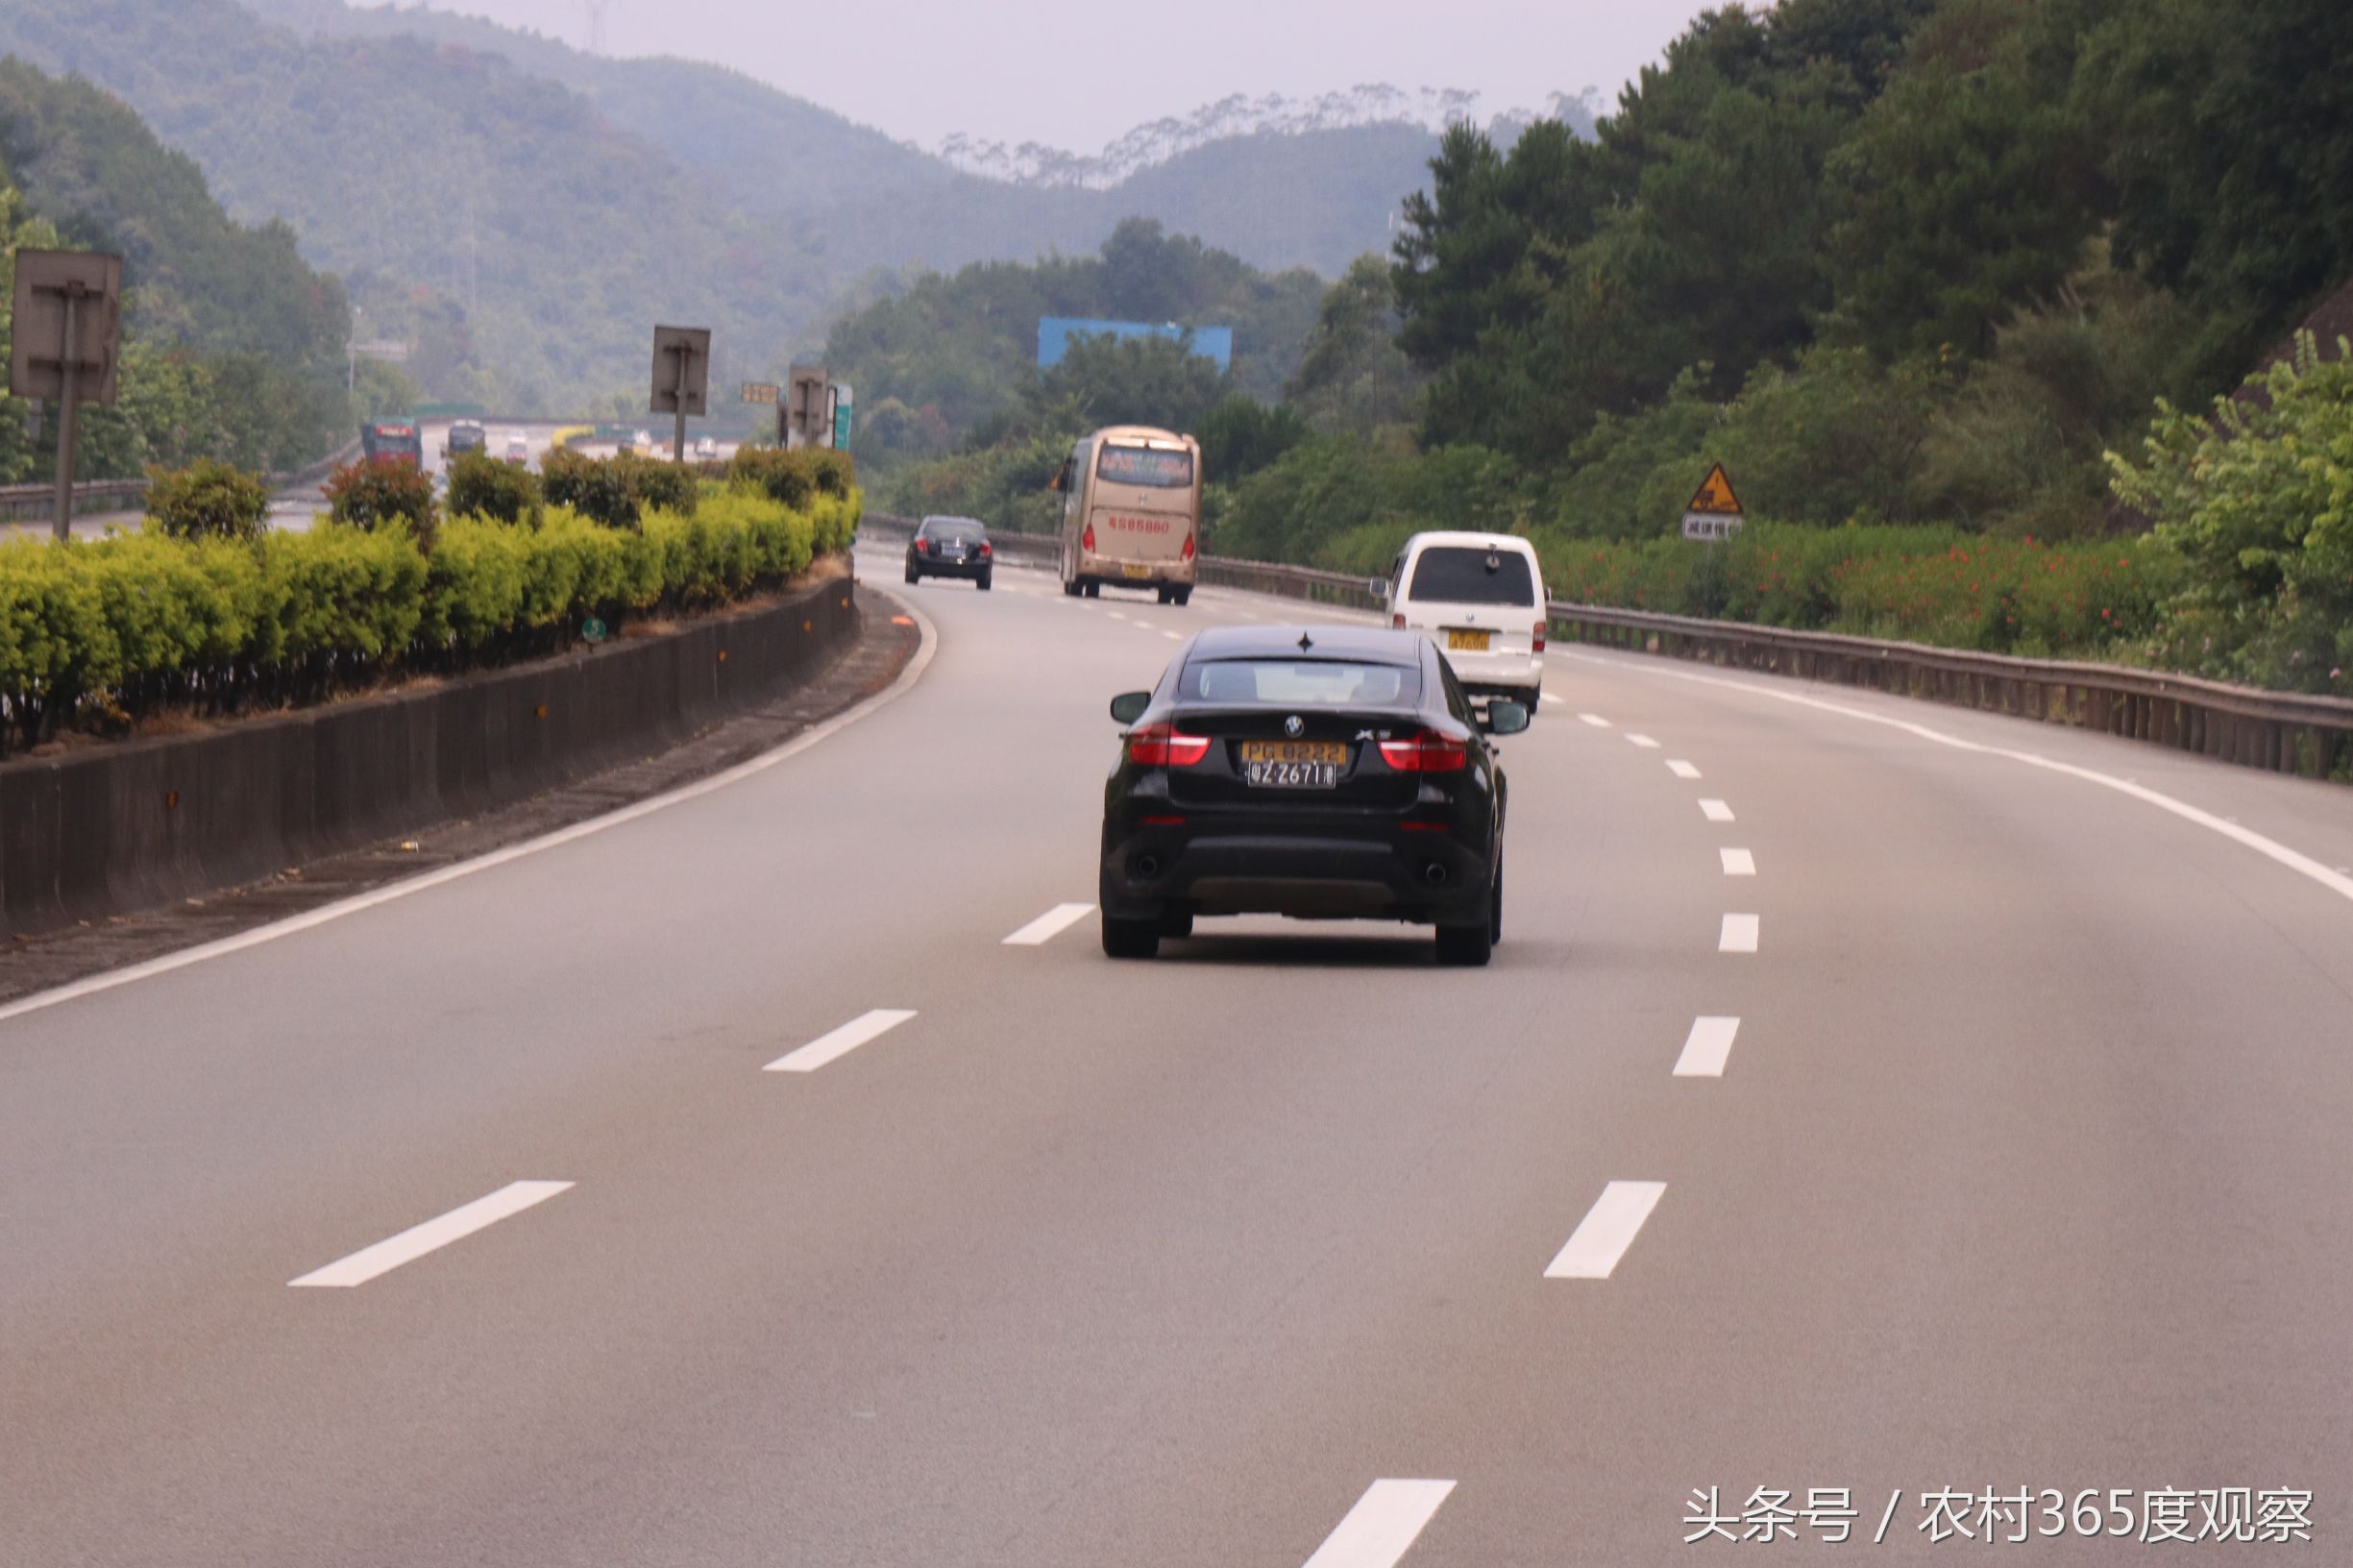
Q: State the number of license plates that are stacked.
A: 2